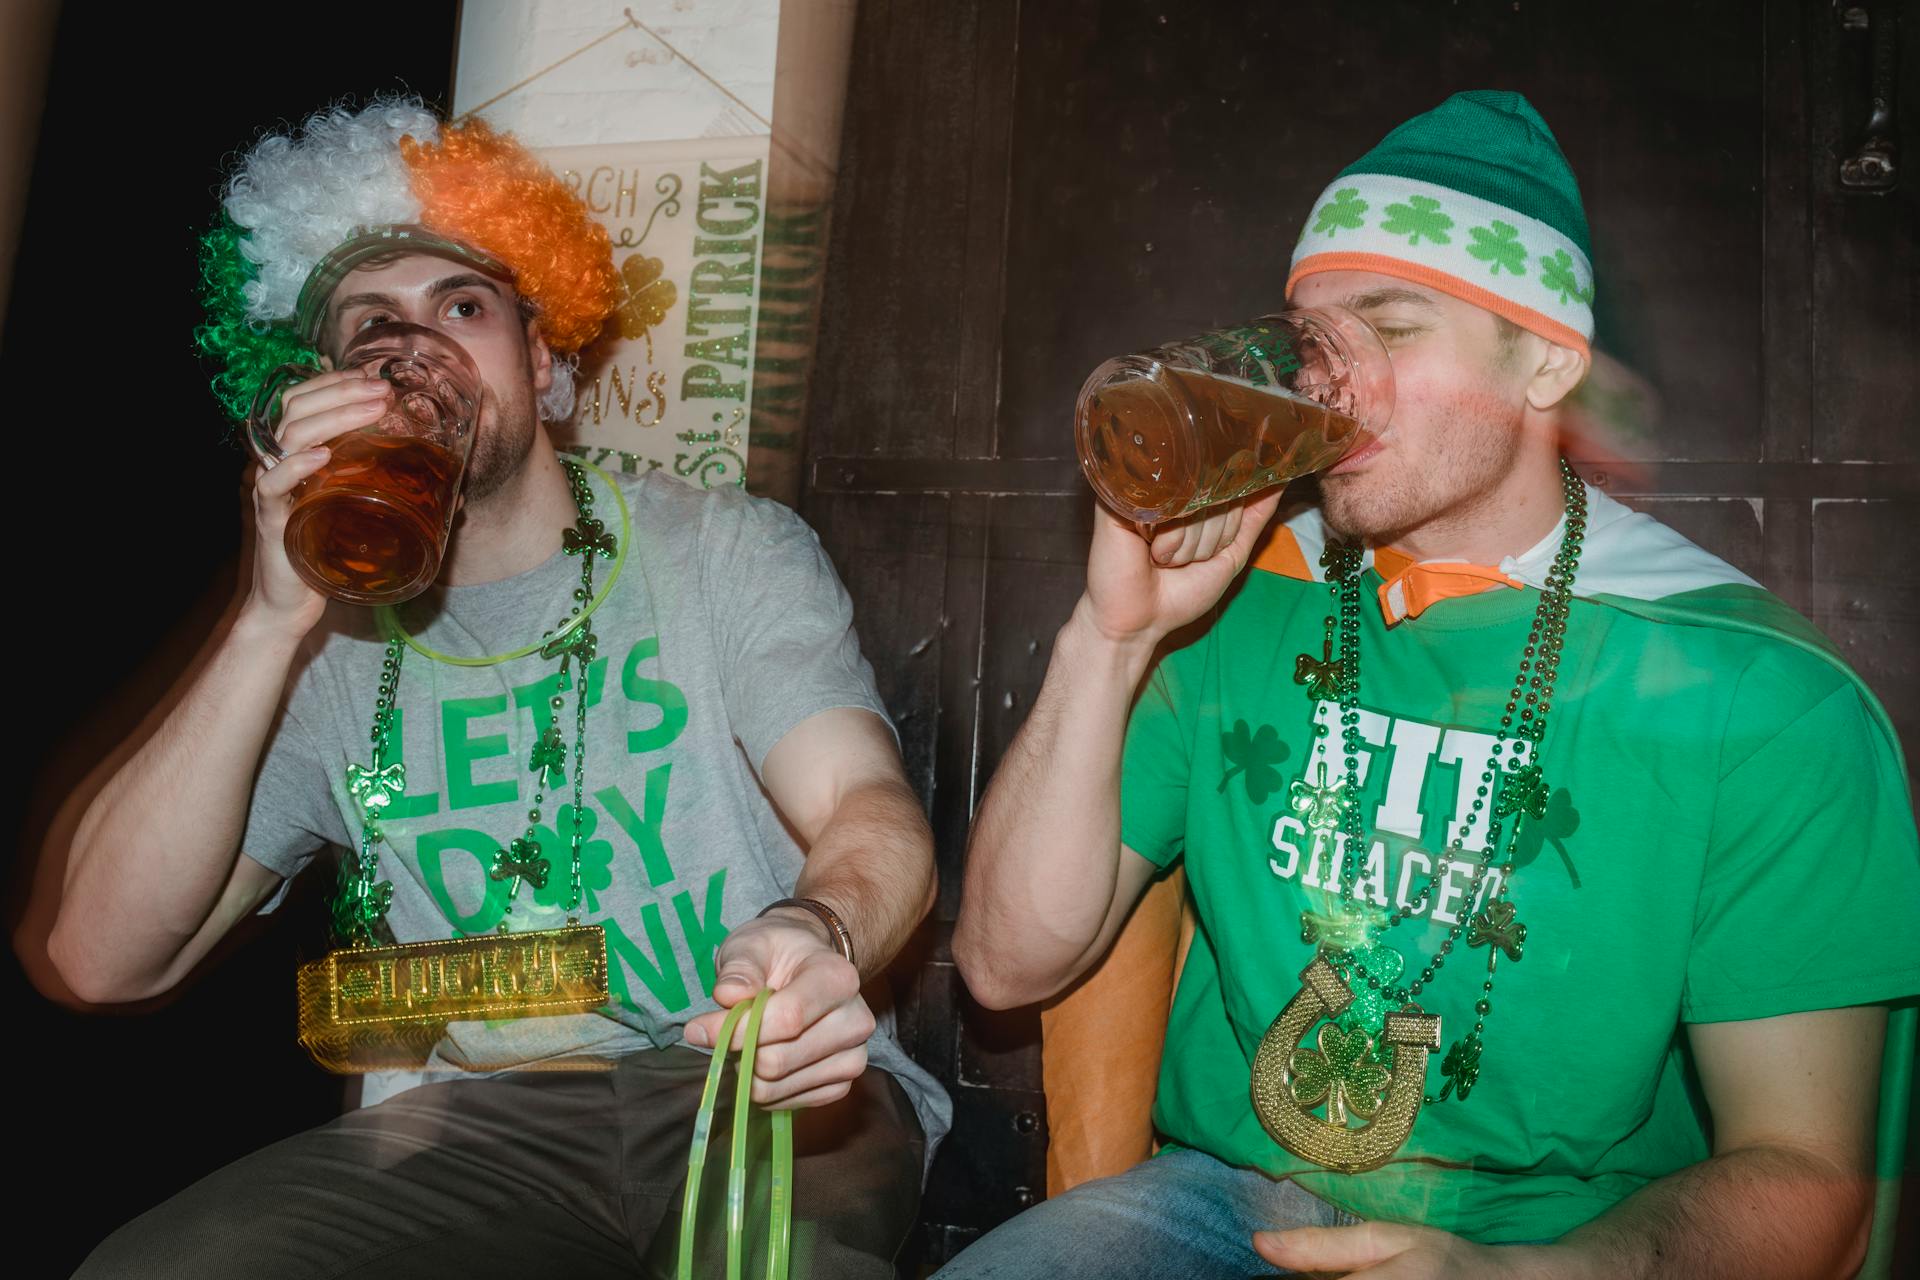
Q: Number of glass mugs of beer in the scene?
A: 2